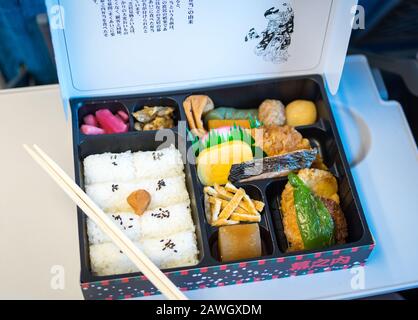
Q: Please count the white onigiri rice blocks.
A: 8